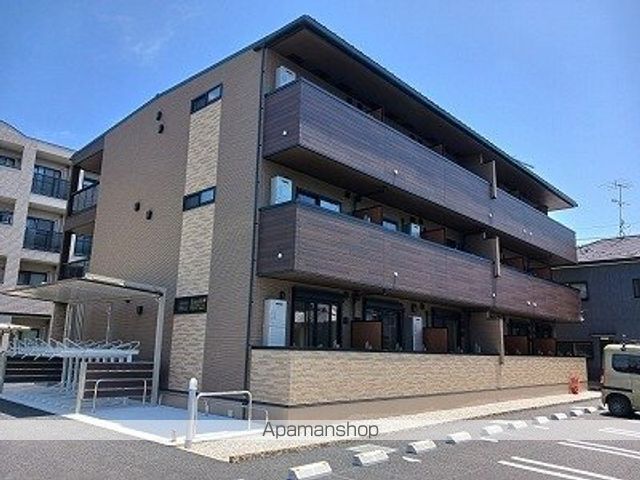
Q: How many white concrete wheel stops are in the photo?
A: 11